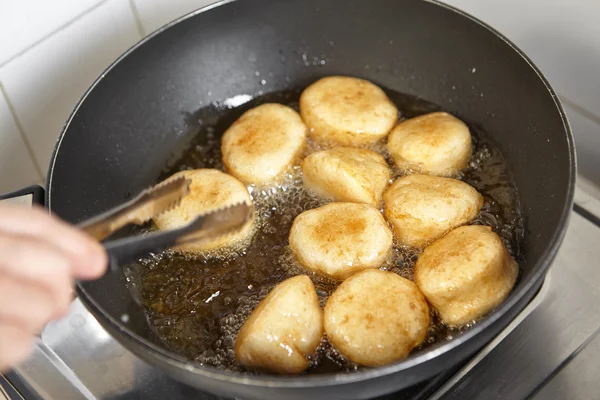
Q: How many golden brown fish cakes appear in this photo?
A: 10